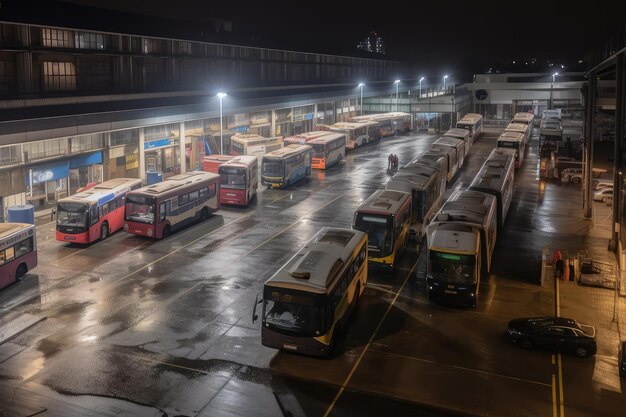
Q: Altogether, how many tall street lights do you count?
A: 6